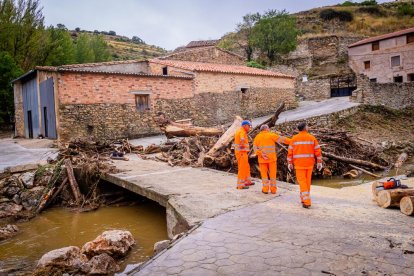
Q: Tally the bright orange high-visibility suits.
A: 3